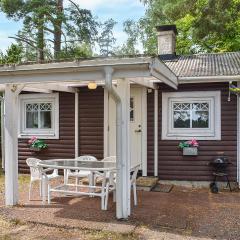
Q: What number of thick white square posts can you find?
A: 2